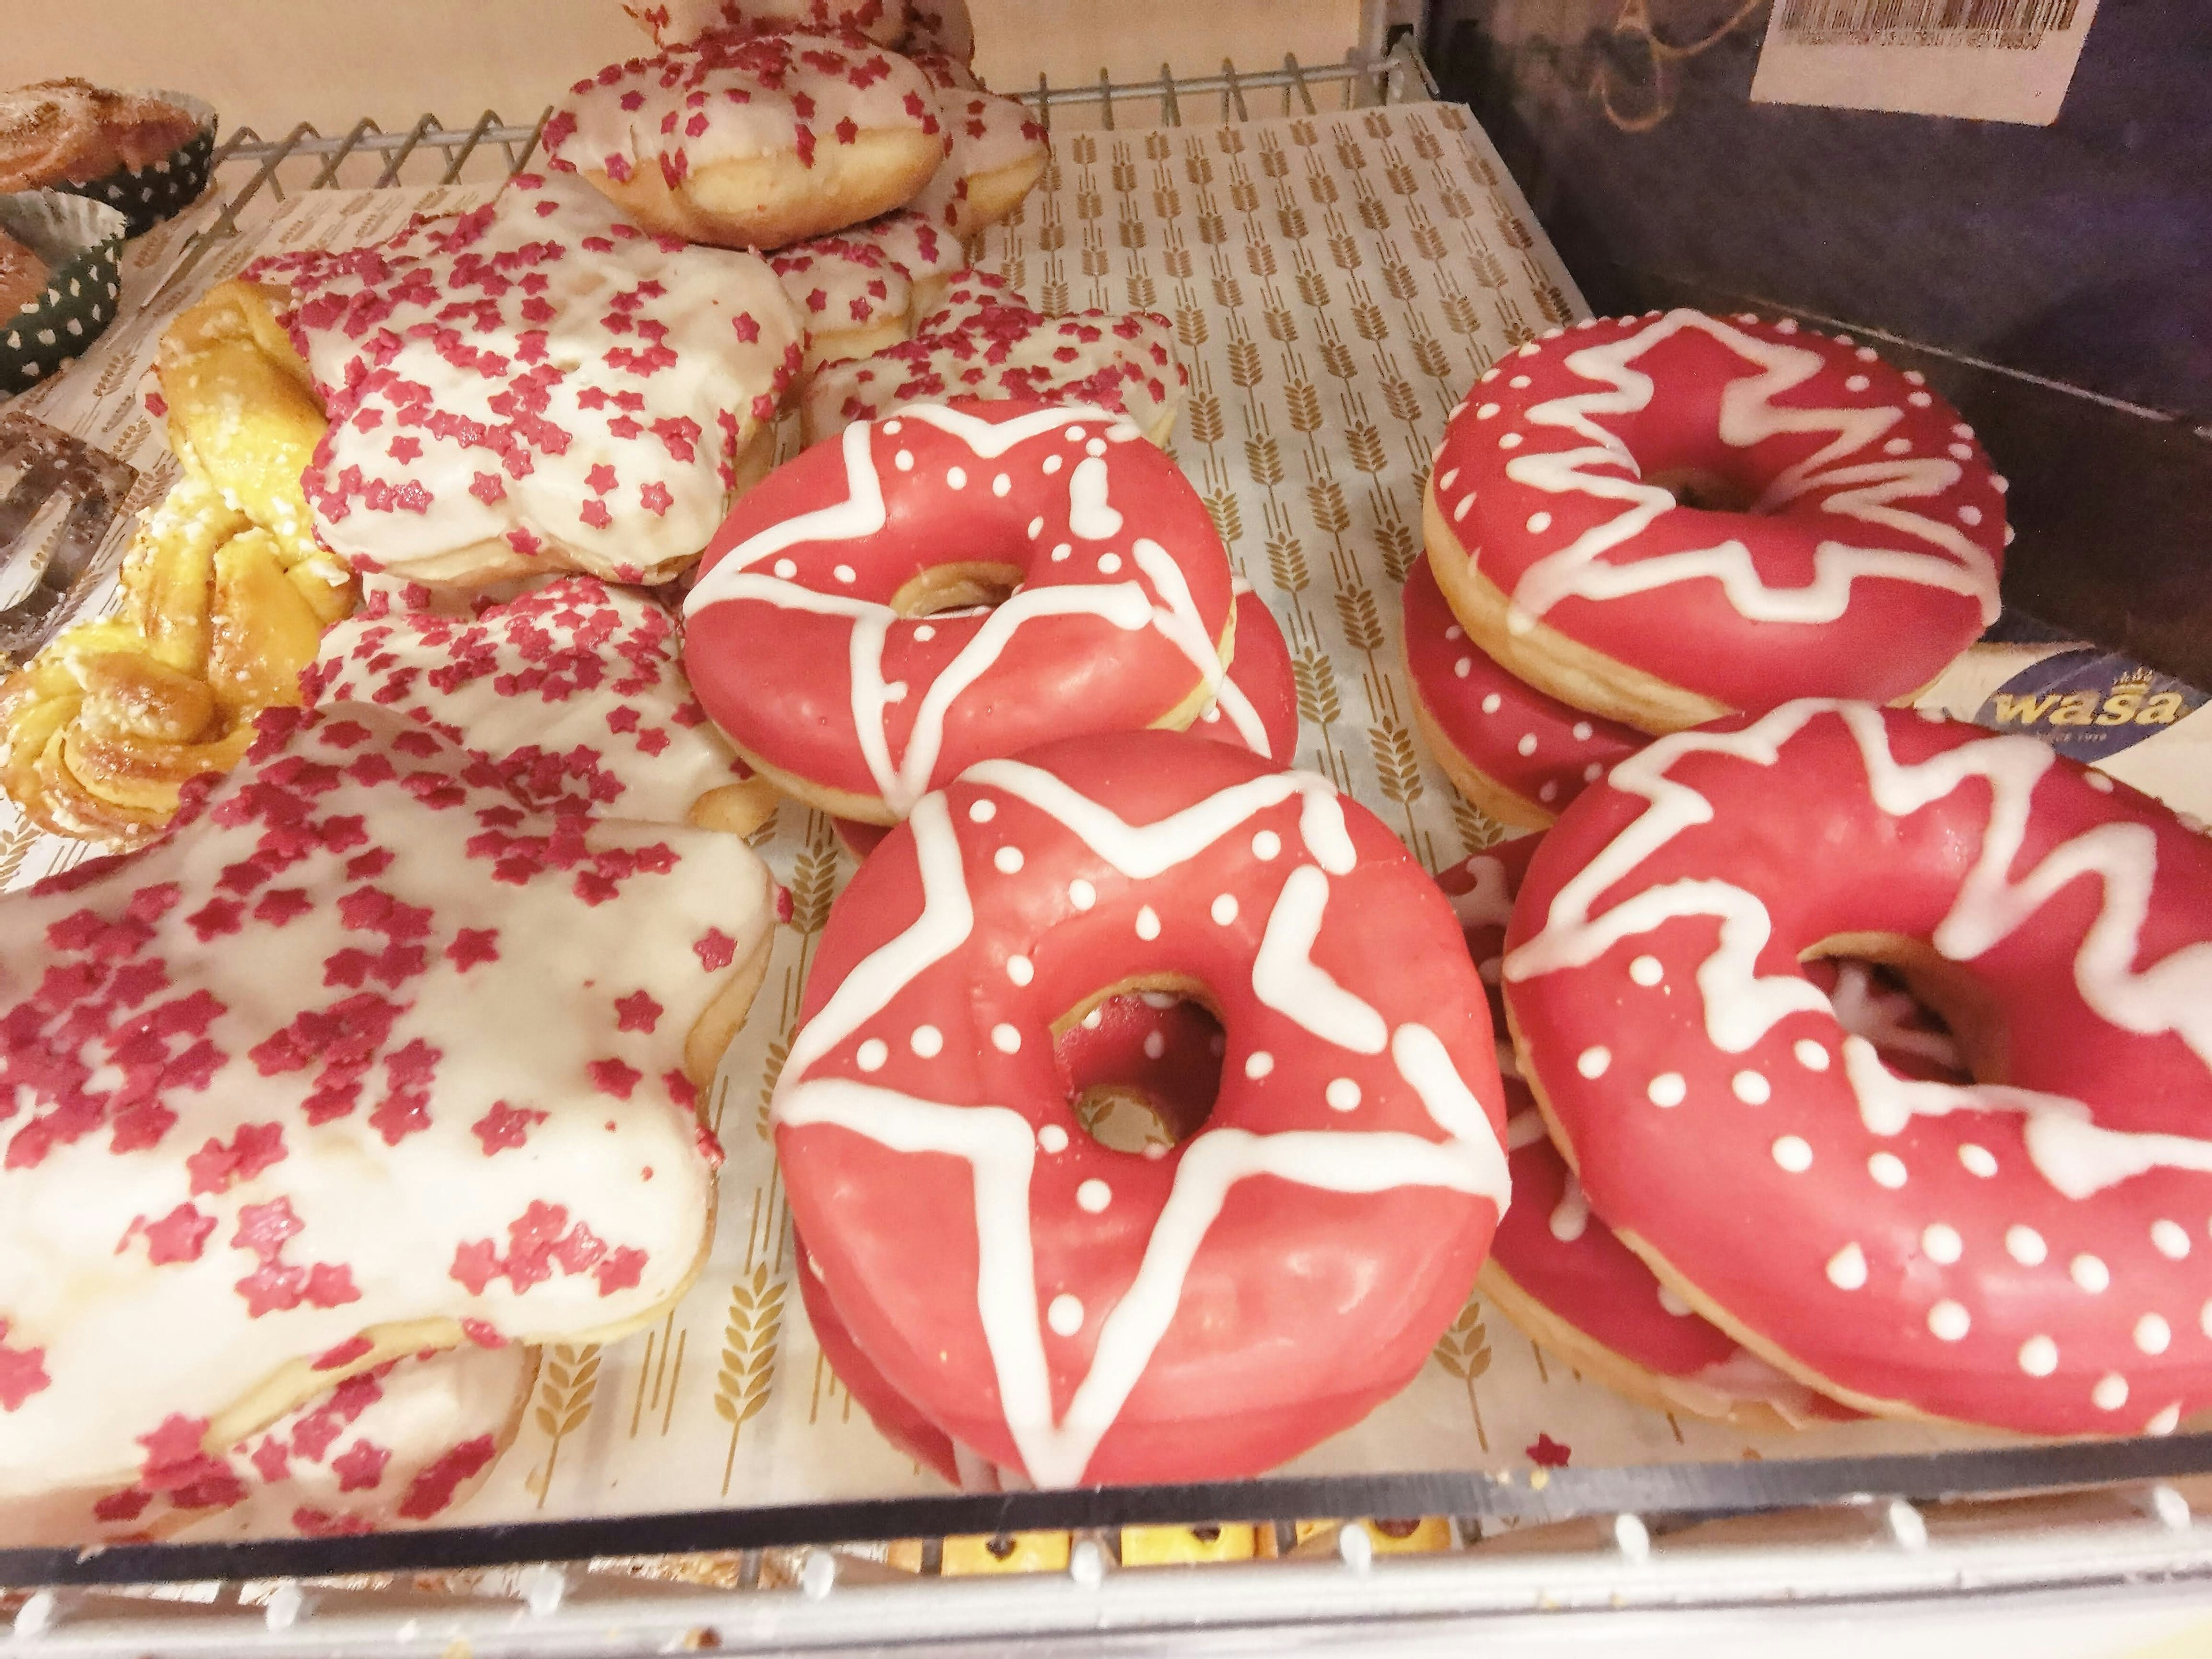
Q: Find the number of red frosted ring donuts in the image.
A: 8